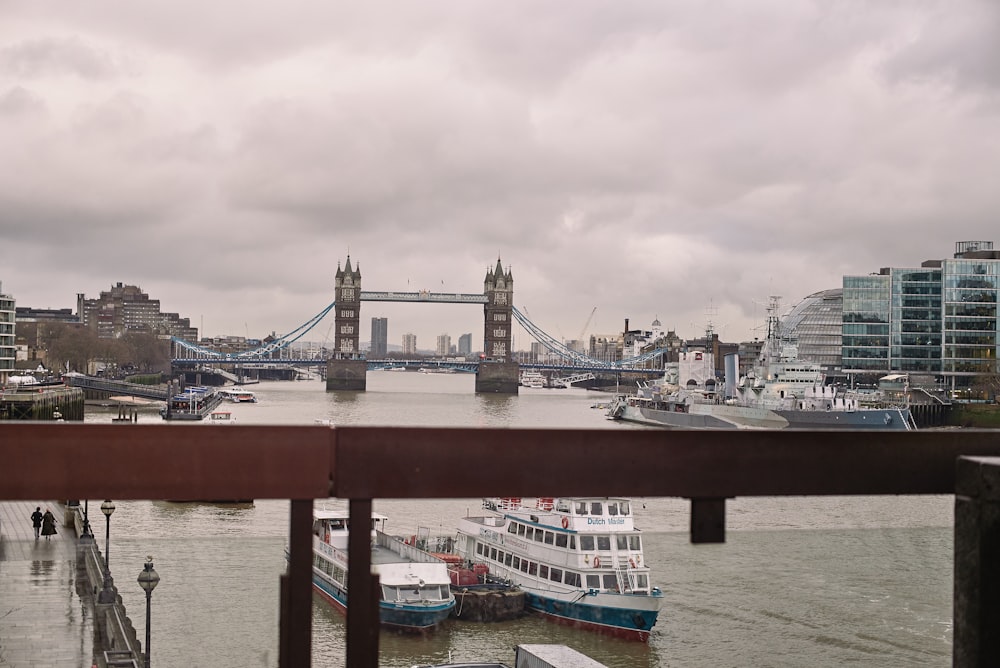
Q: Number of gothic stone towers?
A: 2